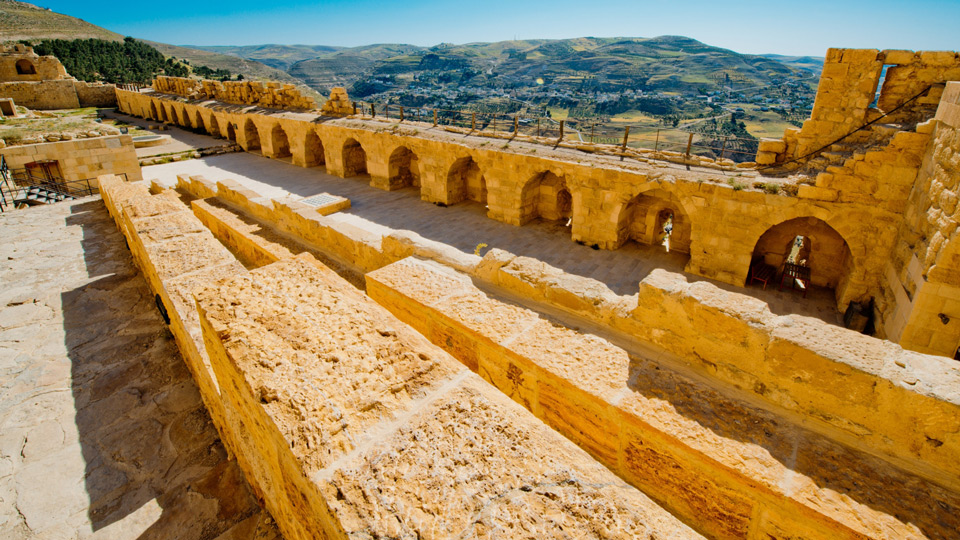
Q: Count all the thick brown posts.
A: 9